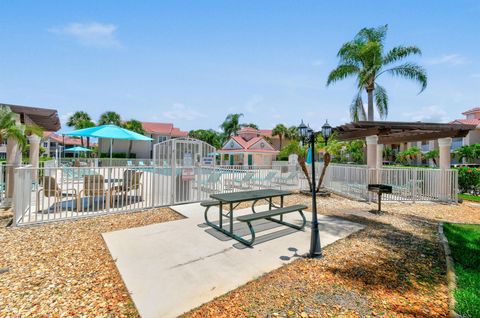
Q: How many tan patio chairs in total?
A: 3